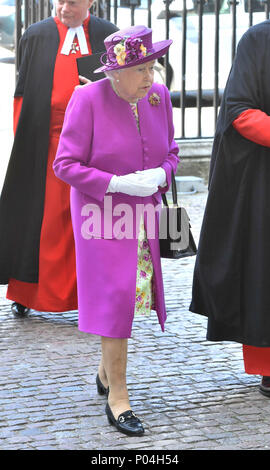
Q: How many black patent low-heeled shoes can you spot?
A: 2